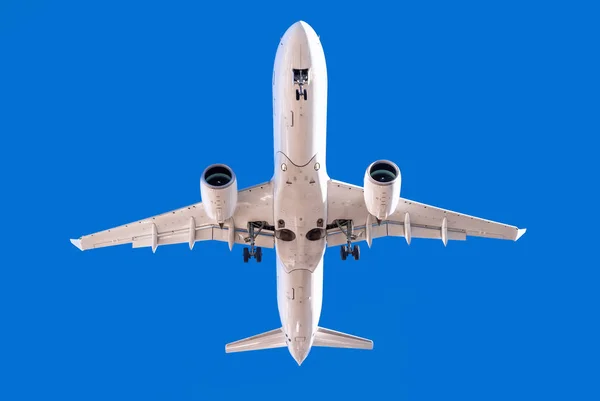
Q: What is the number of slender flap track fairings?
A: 6